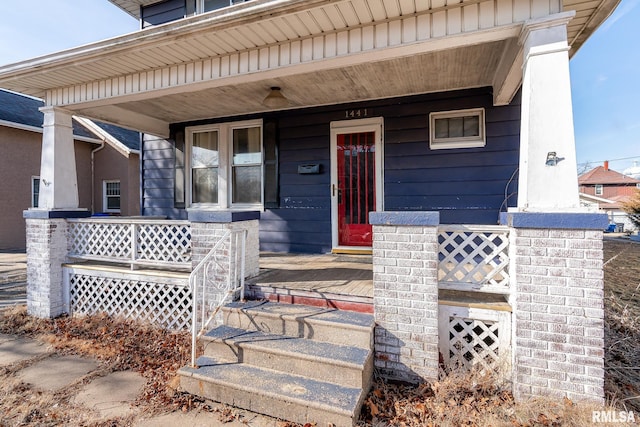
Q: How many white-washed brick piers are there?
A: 4